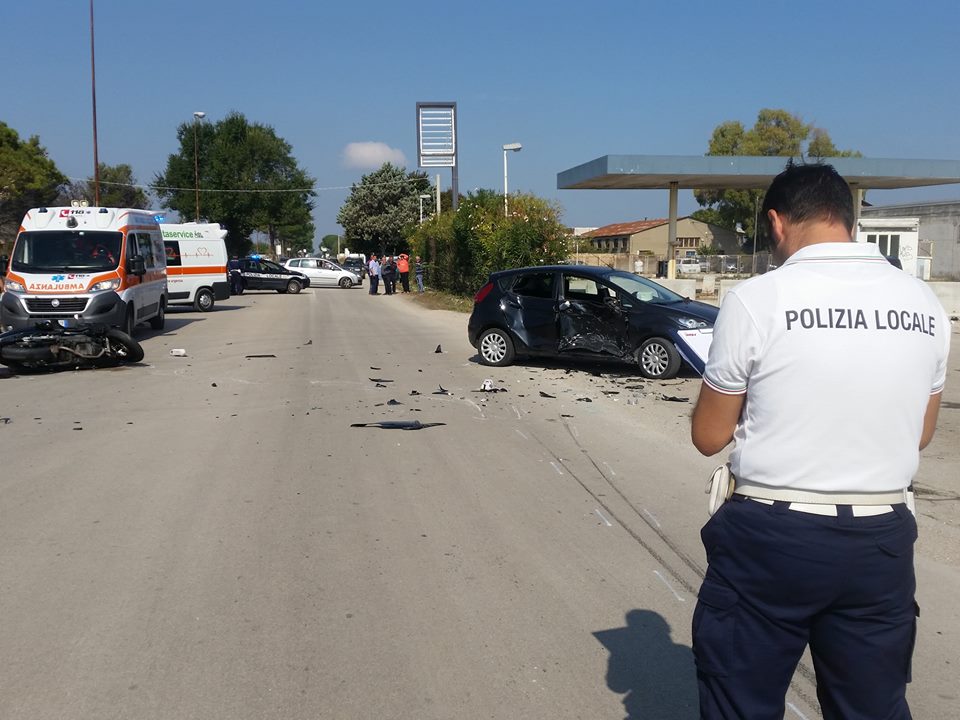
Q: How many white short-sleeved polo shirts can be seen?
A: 1